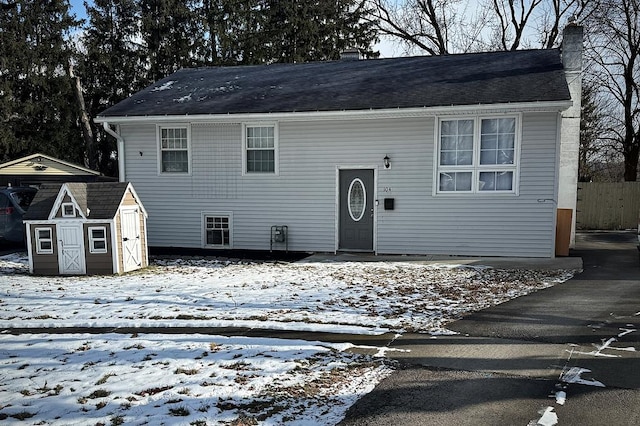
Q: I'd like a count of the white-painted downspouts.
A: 1